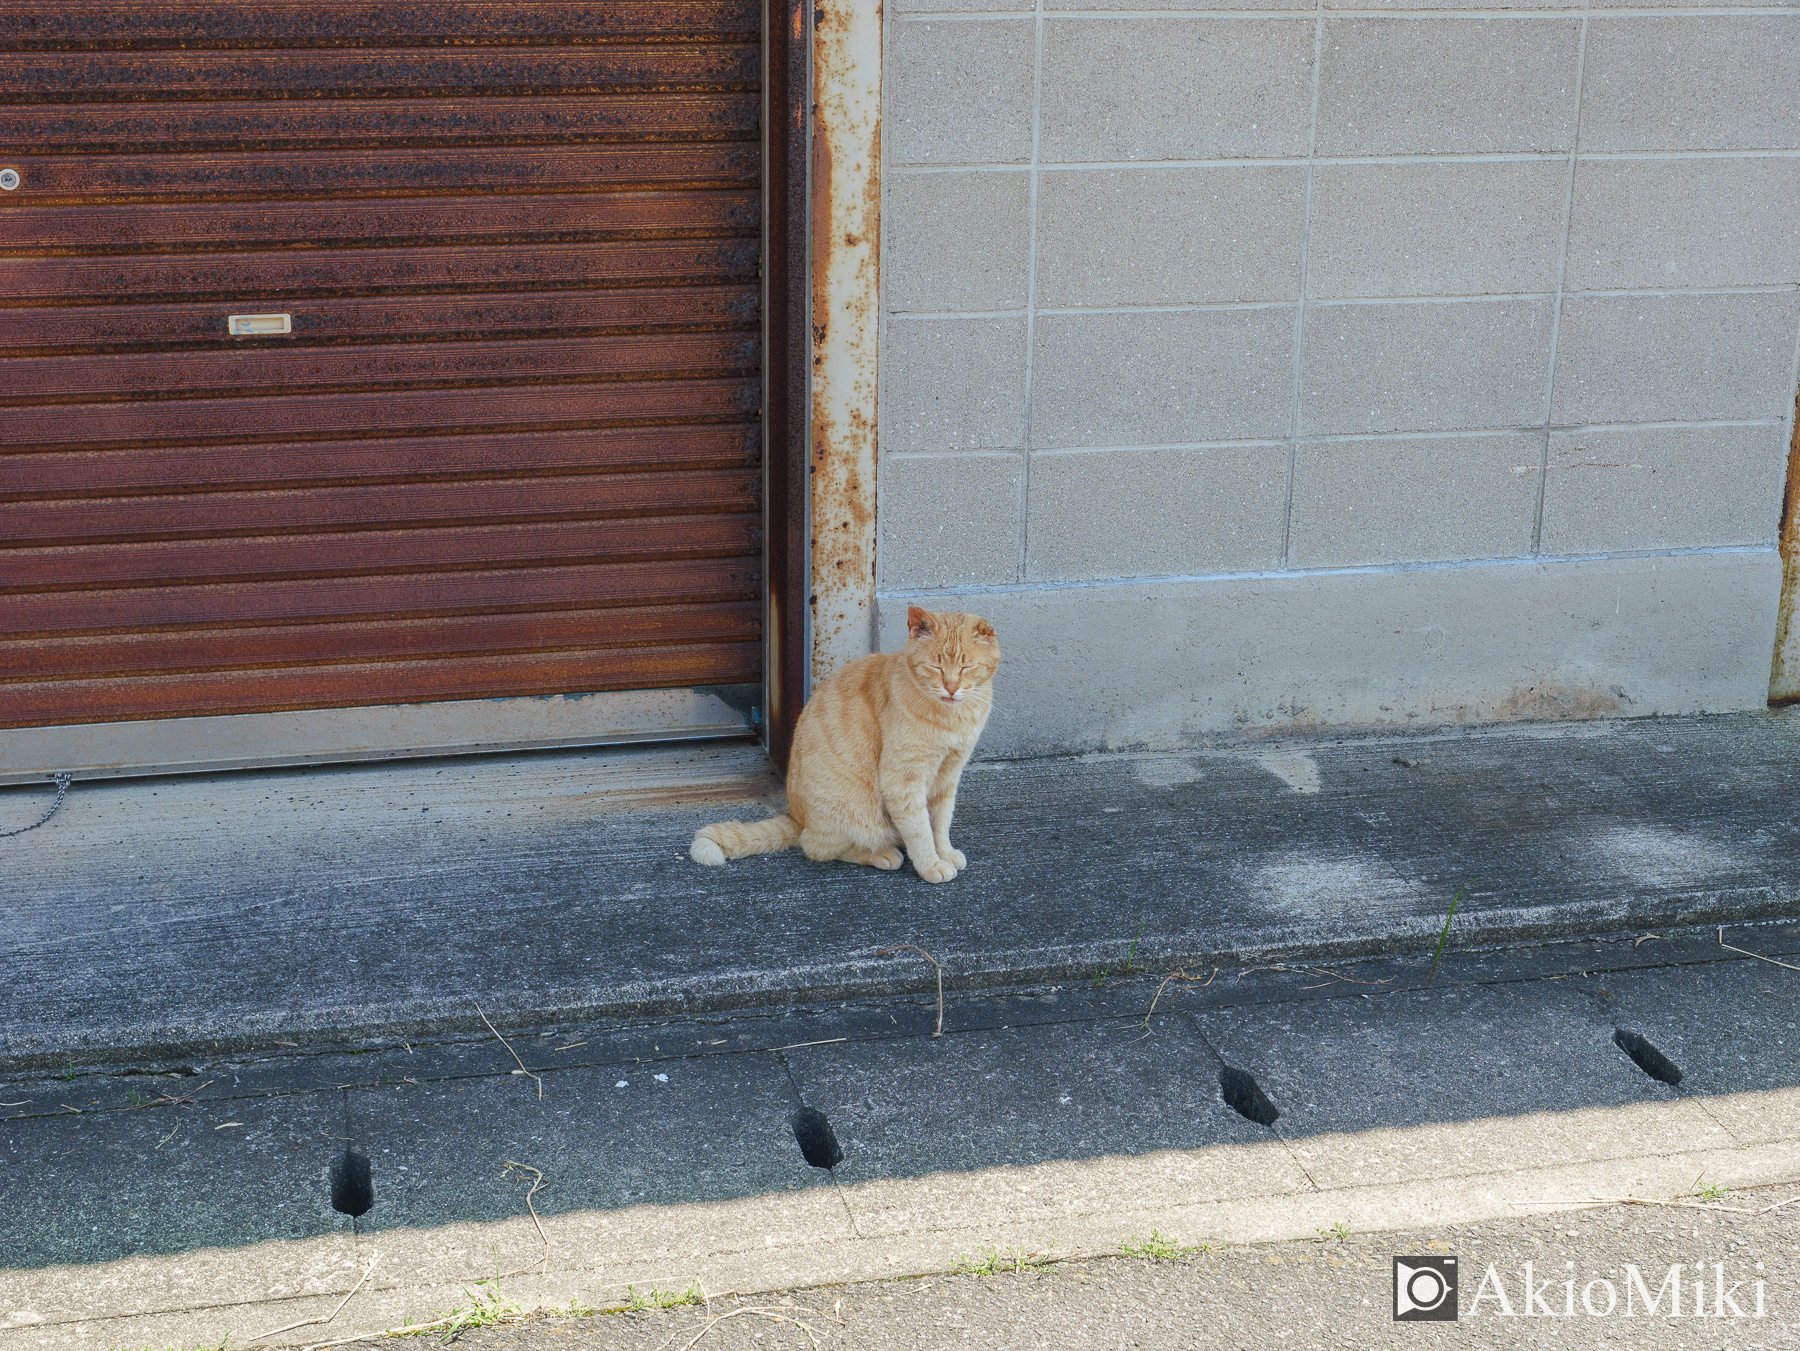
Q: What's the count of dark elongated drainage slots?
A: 4